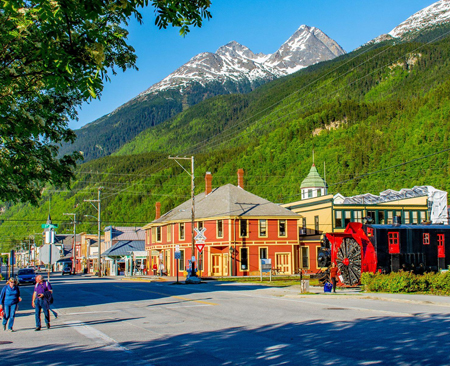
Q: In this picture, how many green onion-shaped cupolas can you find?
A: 1